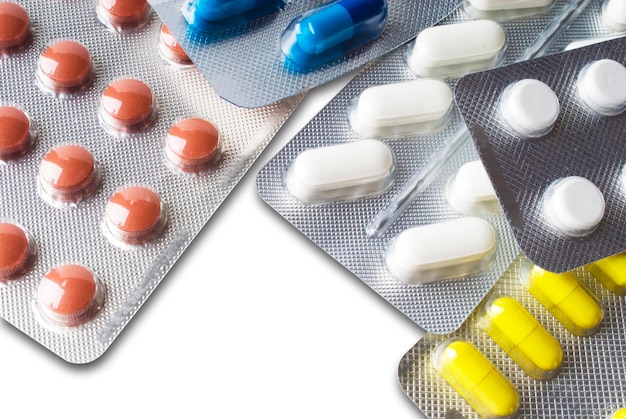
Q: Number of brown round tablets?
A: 11